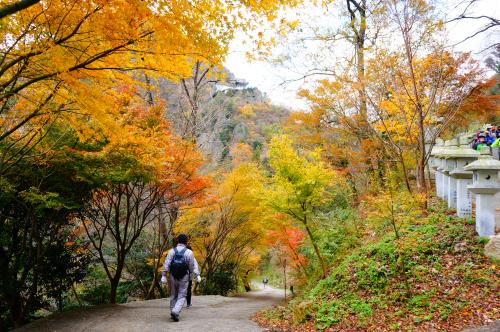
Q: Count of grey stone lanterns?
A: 5